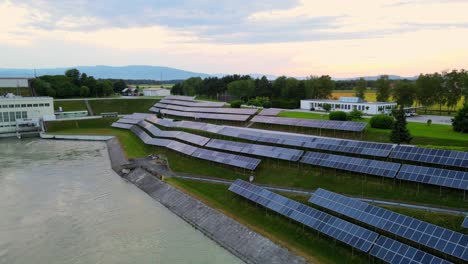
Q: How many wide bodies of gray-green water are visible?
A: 1